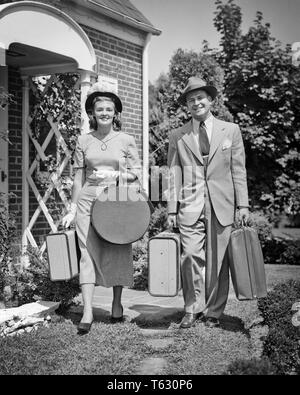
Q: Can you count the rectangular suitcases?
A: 3